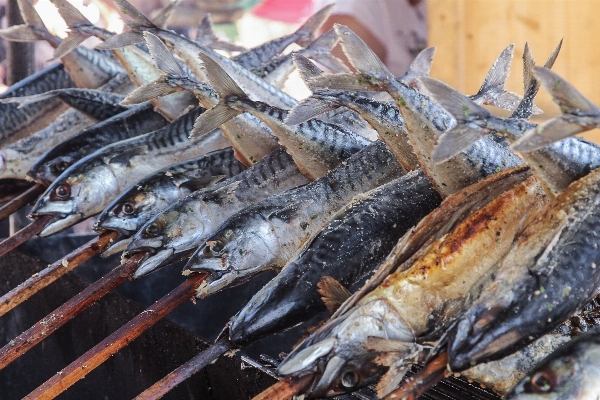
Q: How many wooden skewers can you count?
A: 8